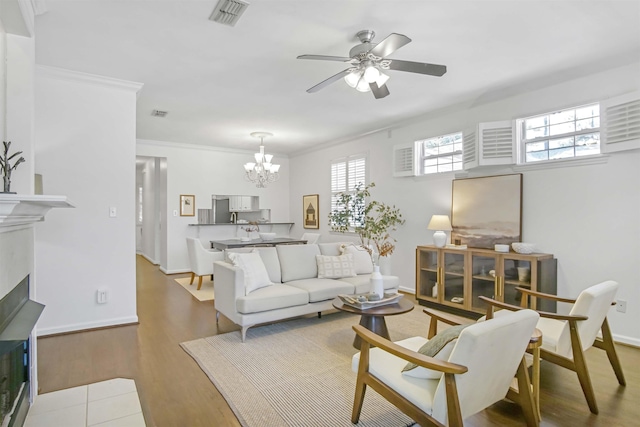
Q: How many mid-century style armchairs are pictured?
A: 2